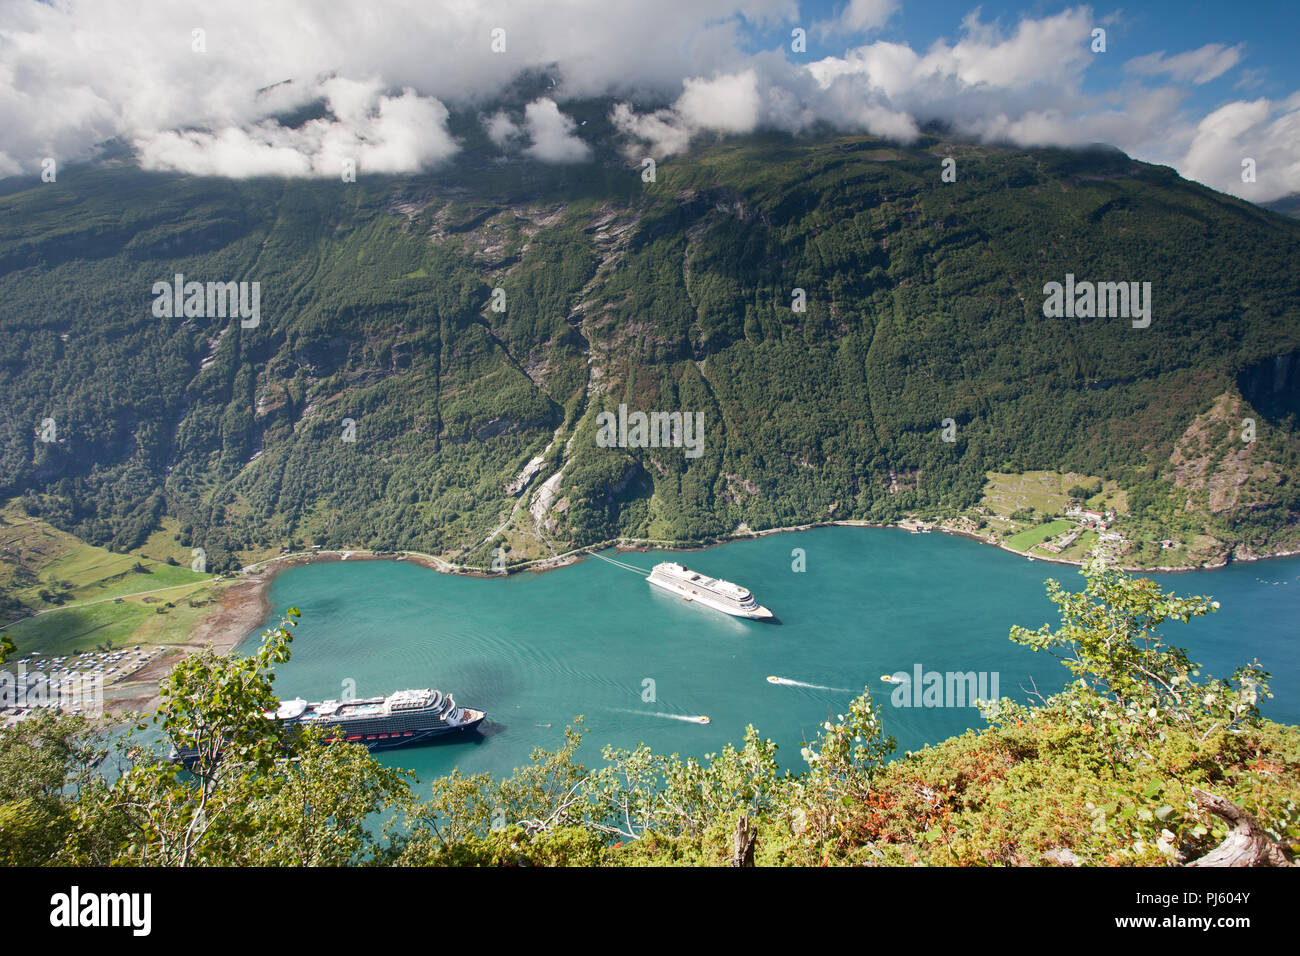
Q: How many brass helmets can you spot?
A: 0